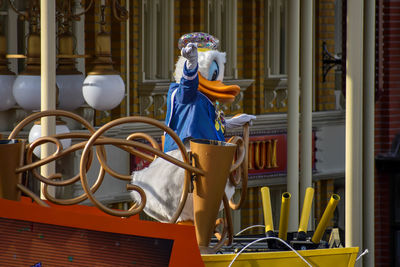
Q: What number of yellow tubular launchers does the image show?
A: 4